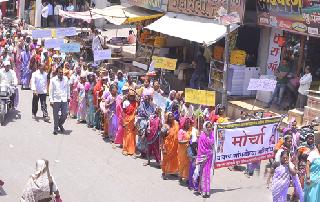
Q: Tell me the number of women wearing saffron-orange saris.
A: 3